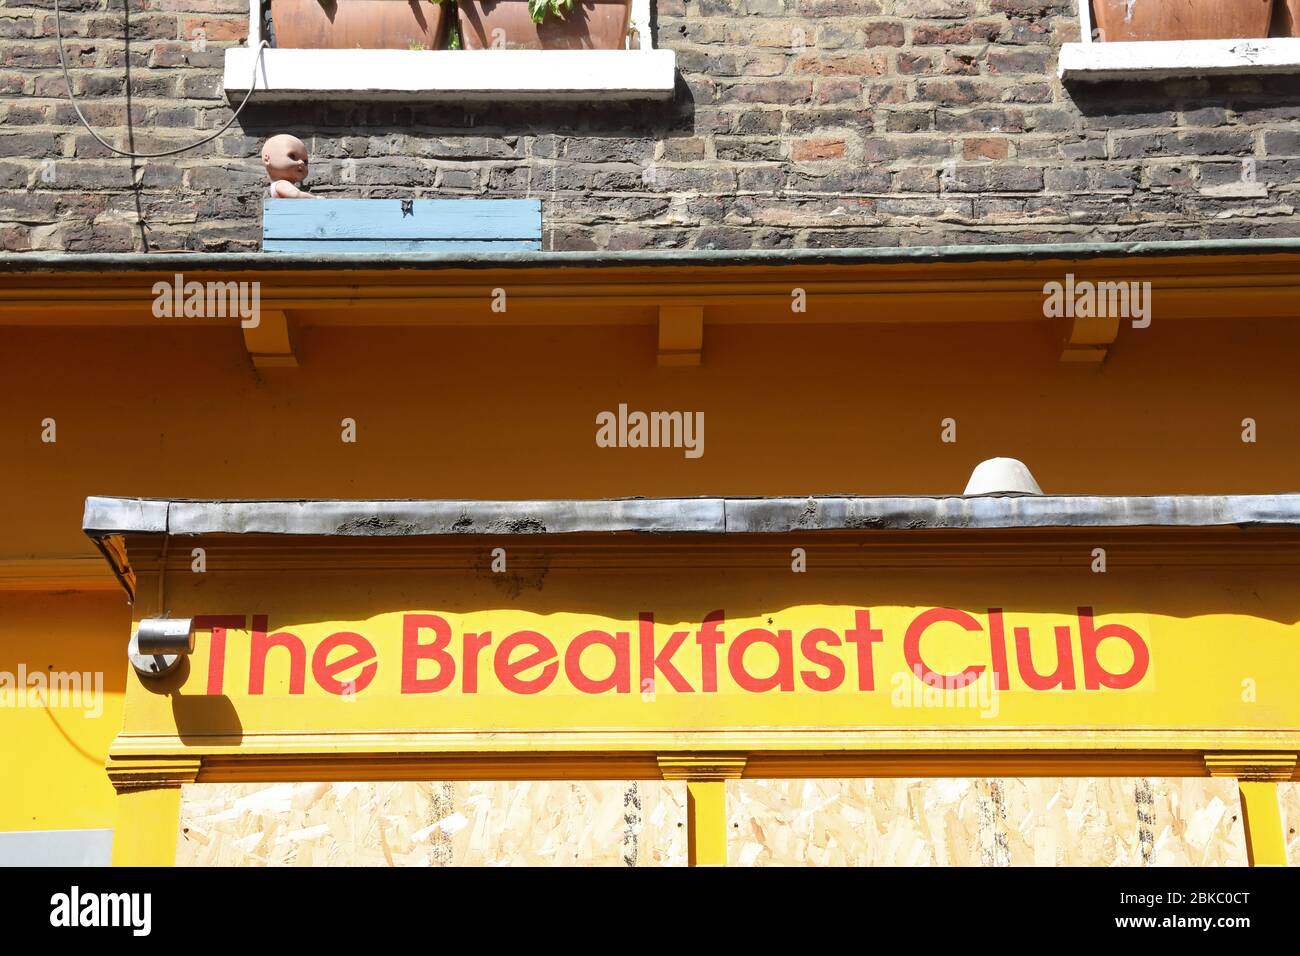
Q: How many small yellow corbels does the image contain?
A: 3